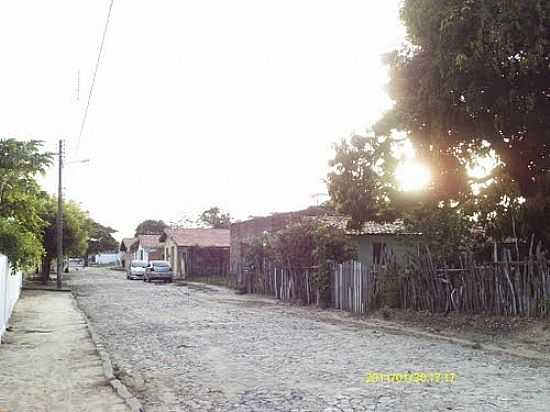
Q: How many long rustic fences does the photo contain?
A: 1